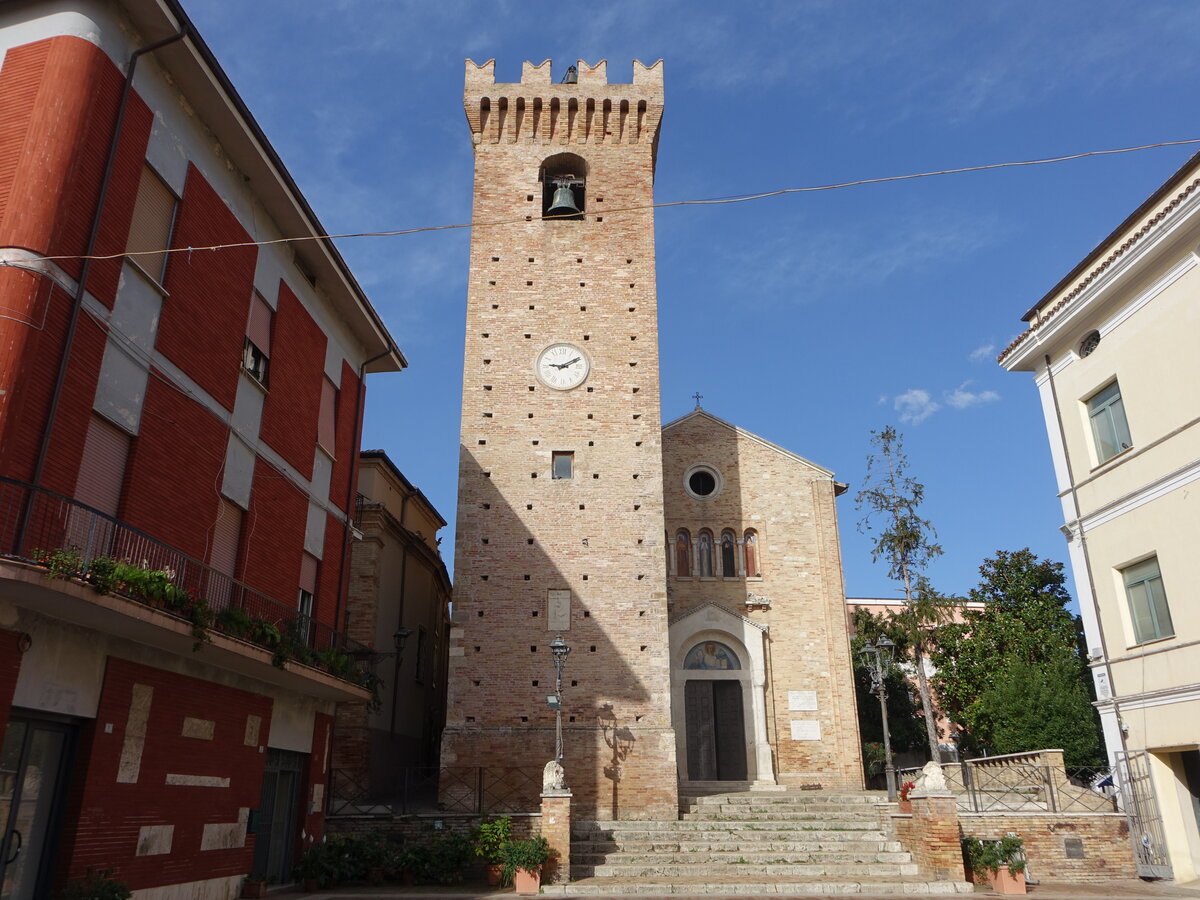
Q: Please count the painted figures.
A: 5